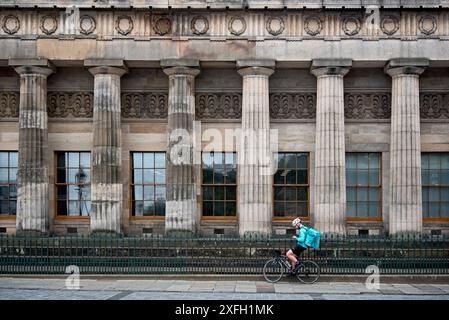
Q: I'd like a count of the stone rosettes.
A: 12